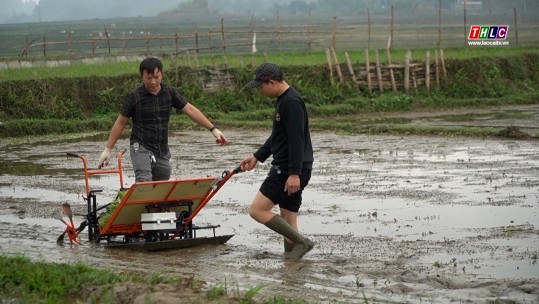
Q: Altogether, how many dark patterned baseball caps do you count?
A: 1